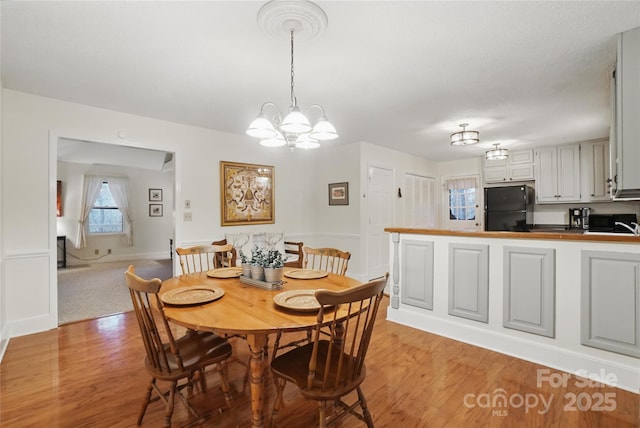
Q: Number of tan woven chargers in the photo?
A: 4